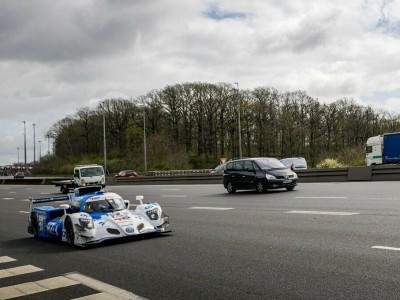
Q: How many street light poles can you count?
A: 8